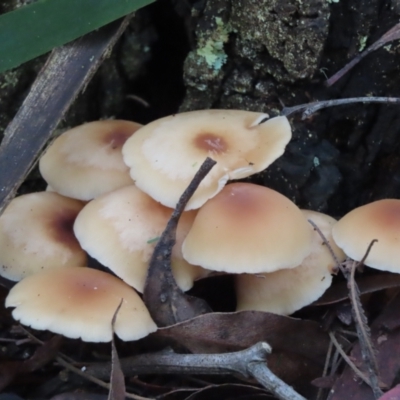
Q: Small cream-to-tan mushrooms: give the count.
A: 8